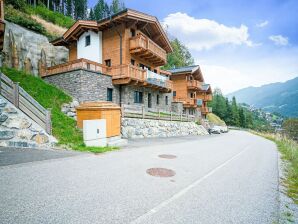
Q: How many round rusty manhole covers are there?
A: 2